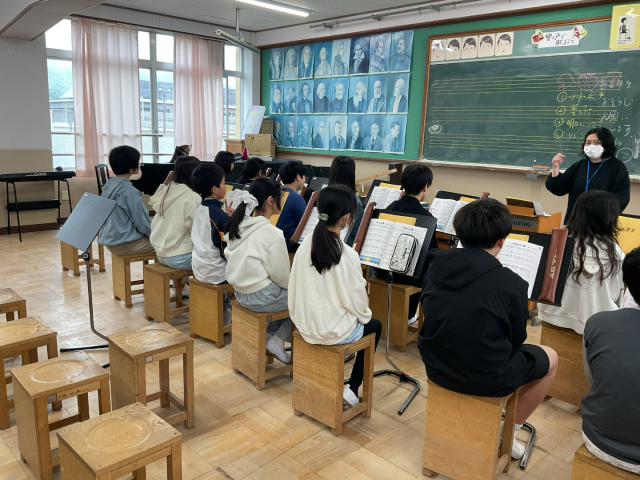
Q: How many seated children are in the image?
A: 13